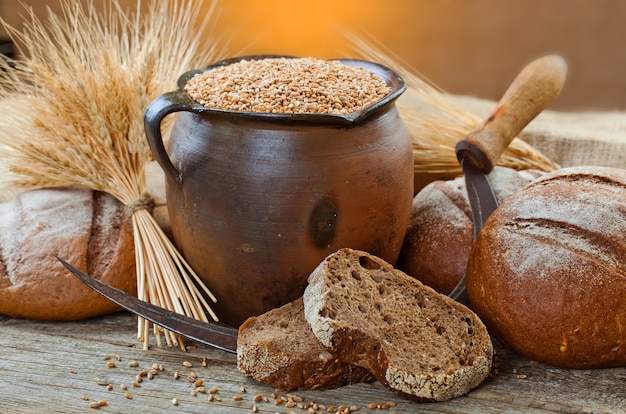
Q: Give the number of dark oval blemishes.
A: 1